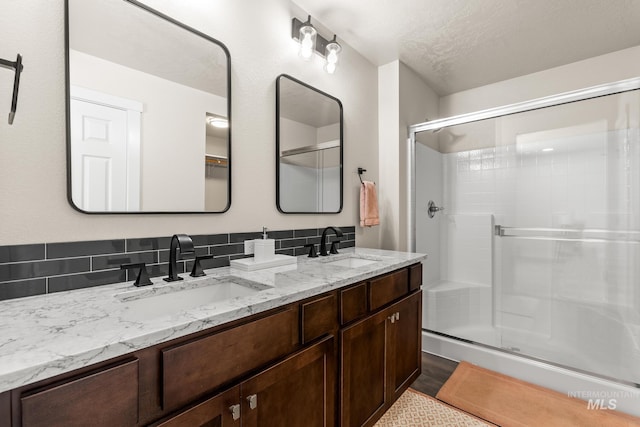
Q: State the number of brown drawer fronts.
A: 6